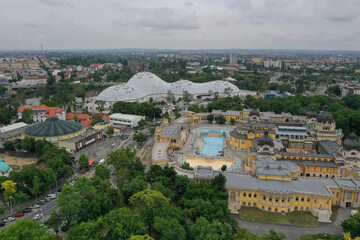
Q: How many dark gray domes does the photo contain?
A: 5